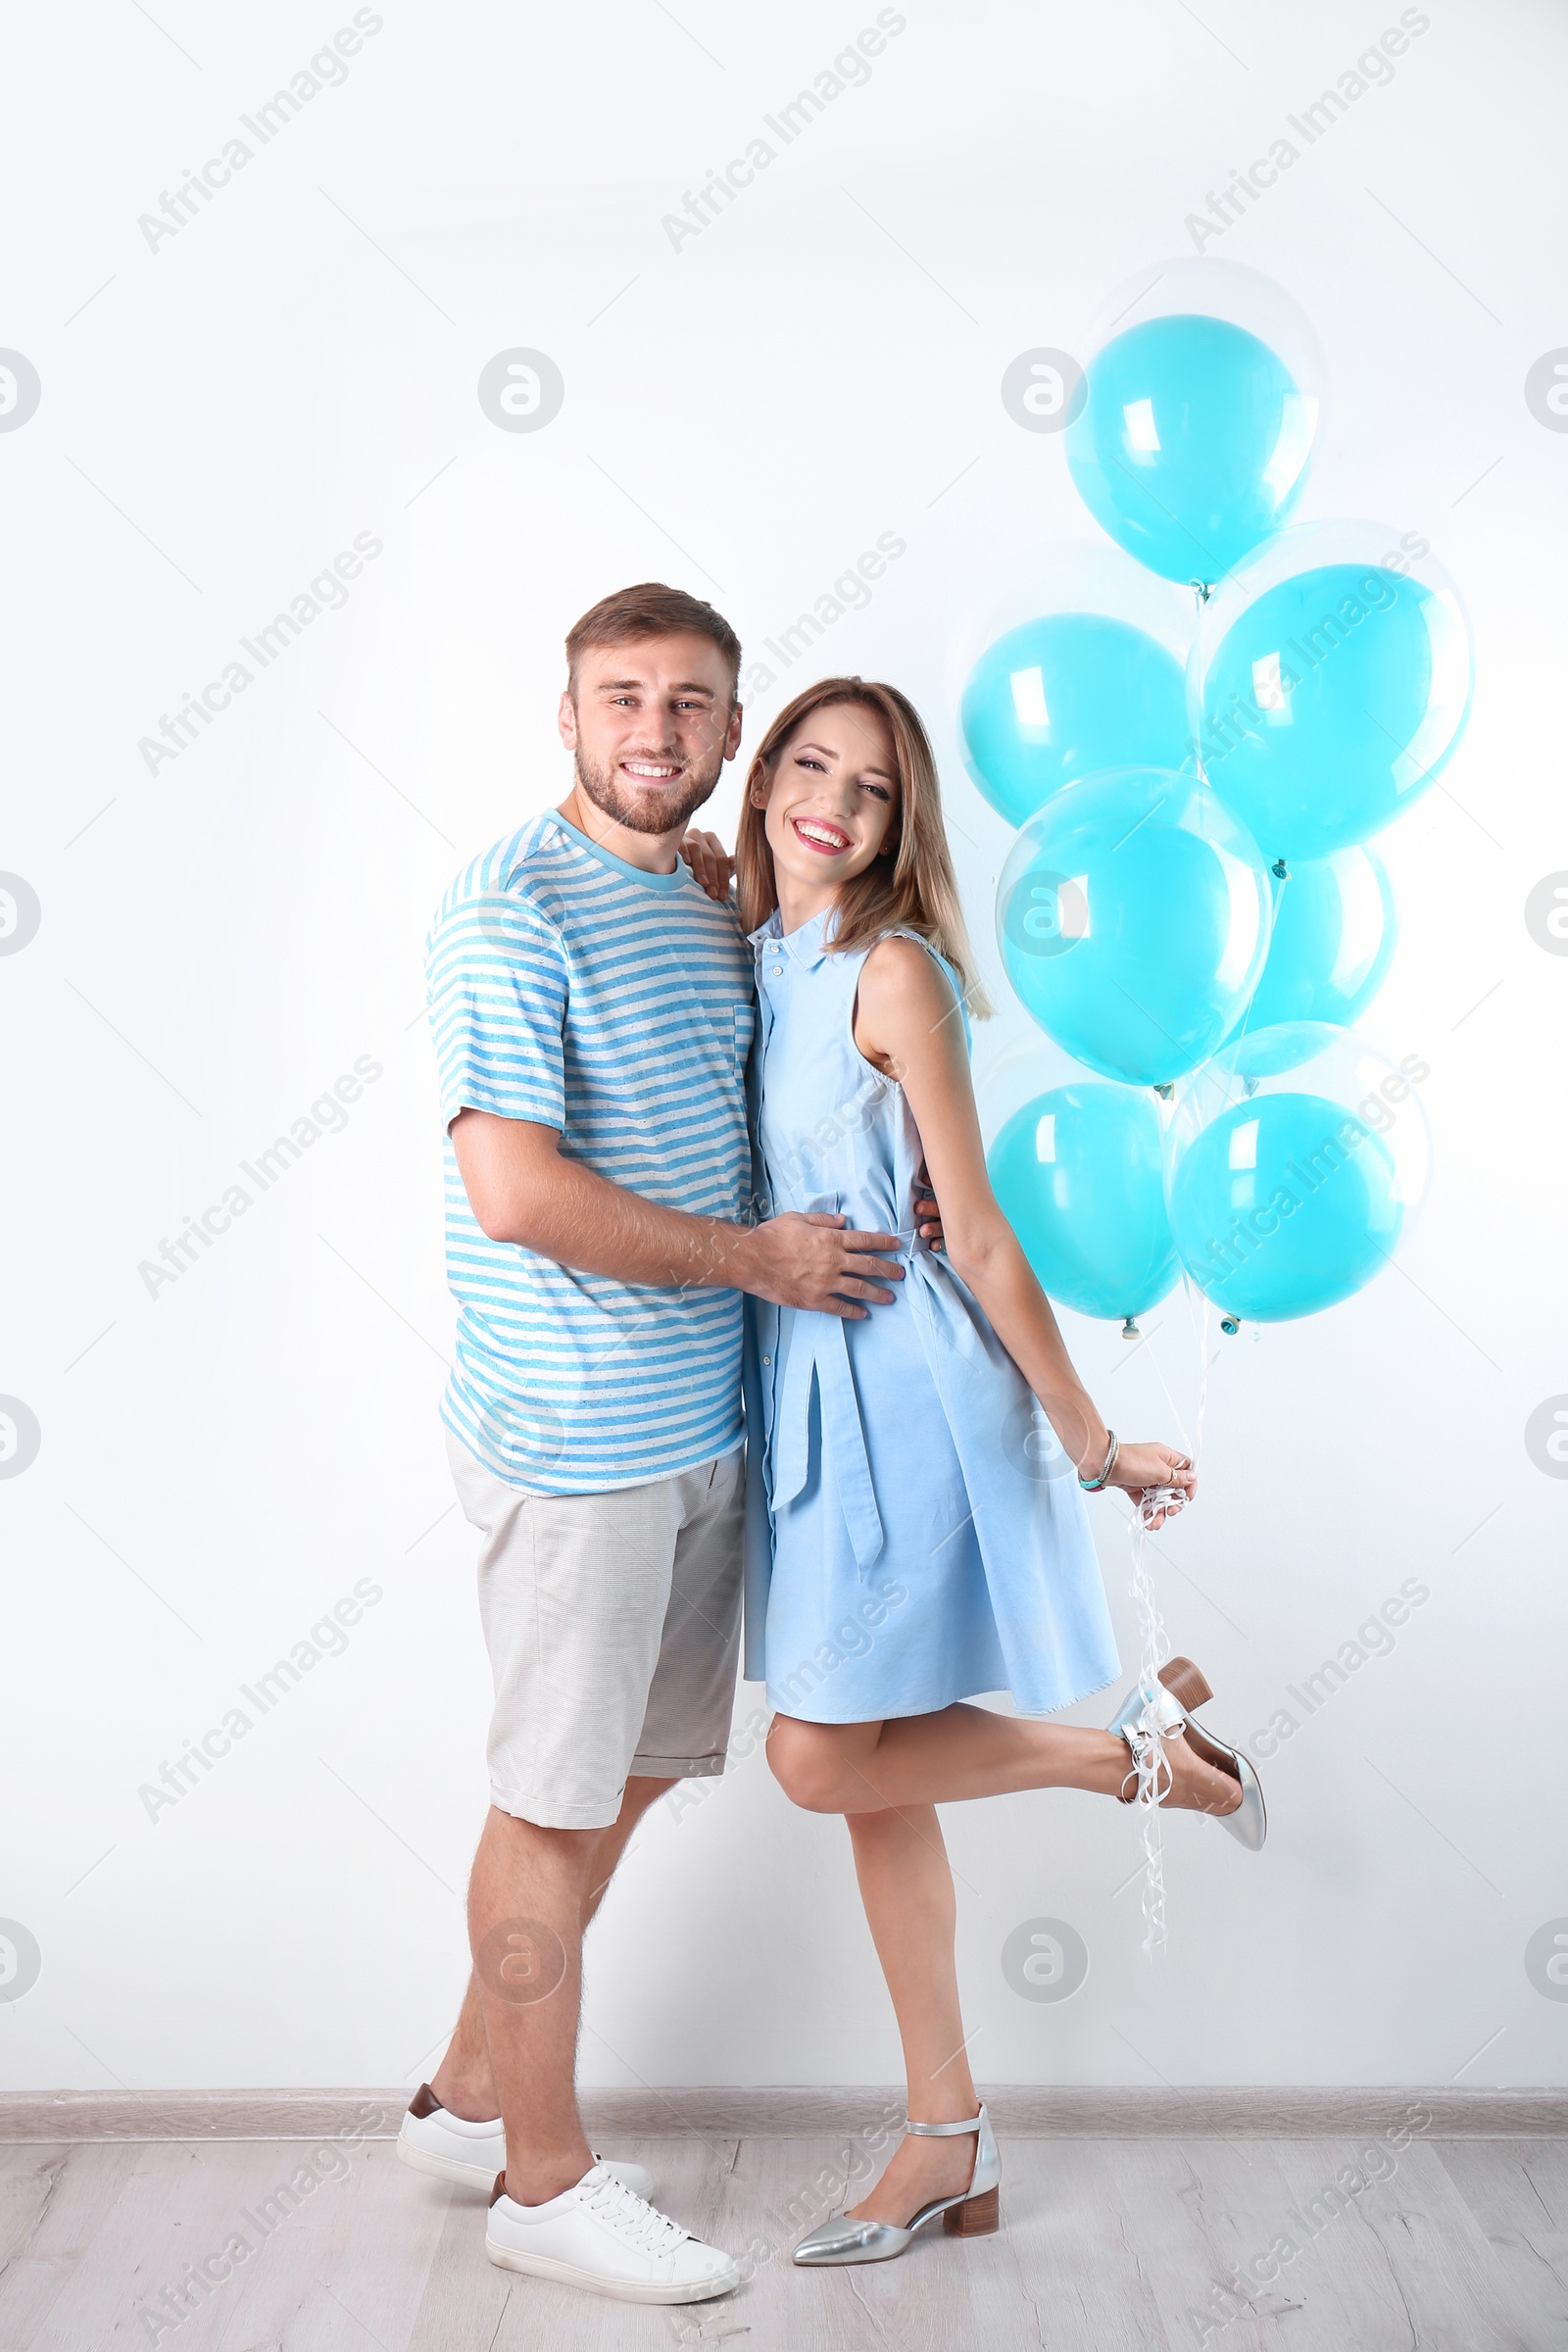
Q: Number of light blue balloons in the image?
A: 7